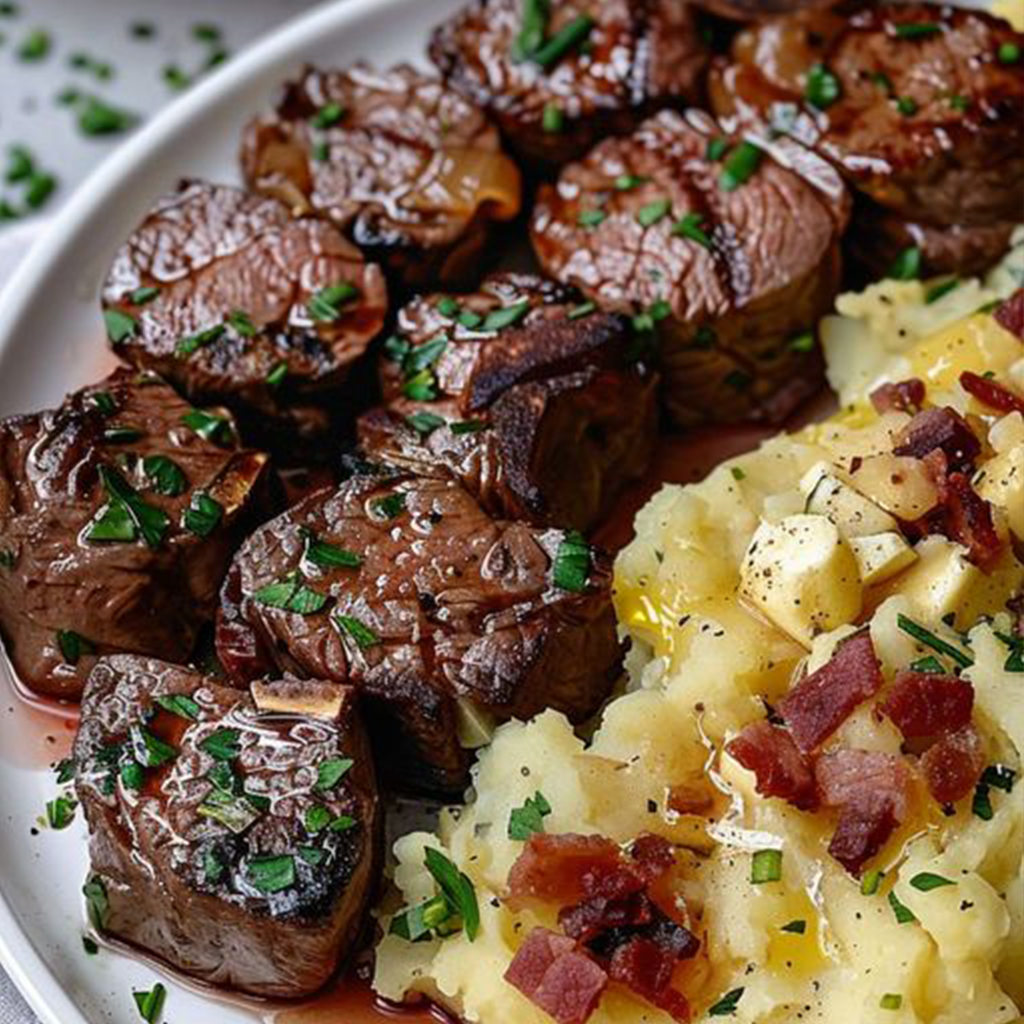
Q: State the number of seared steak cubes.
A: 9